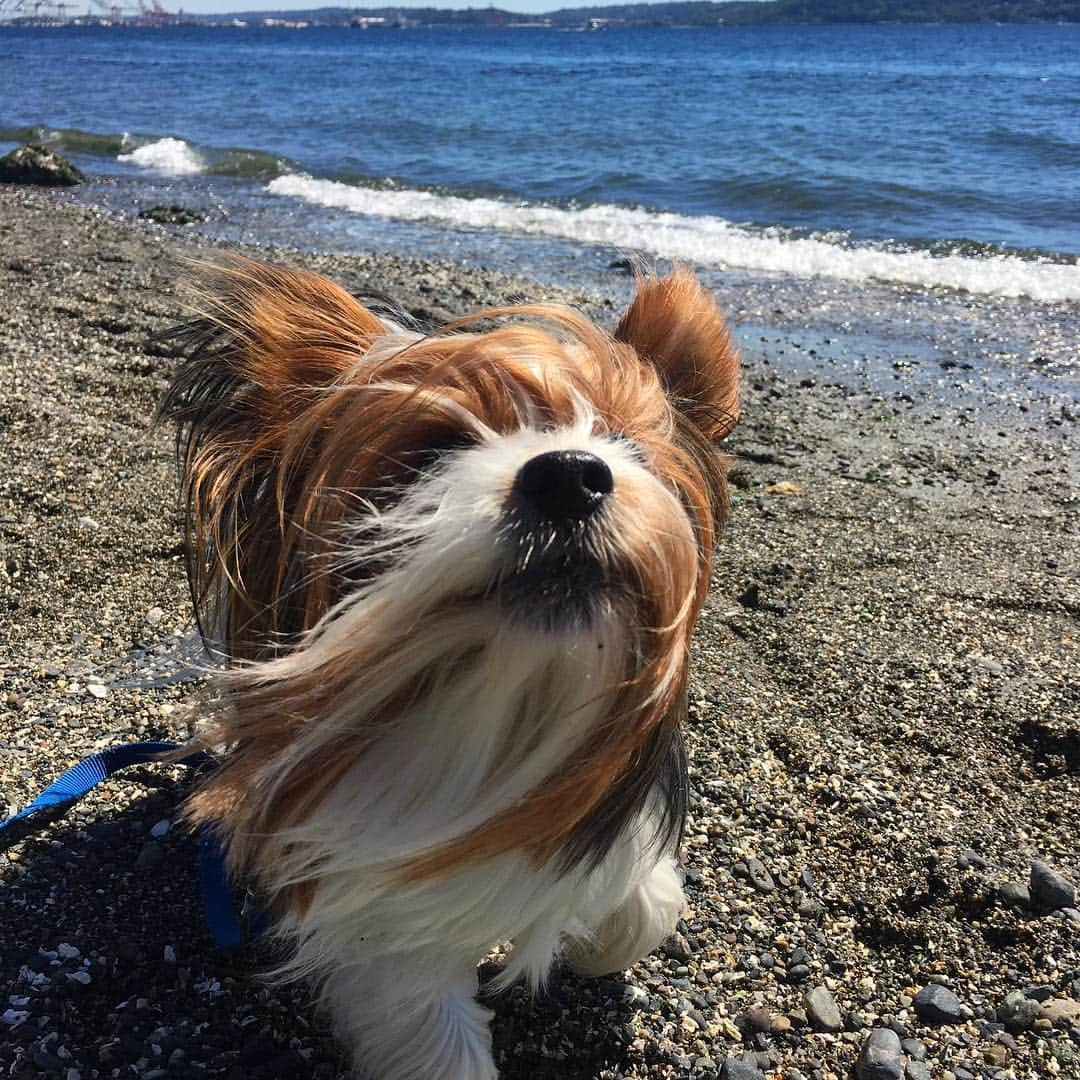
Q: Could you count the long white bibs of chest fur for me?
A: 1